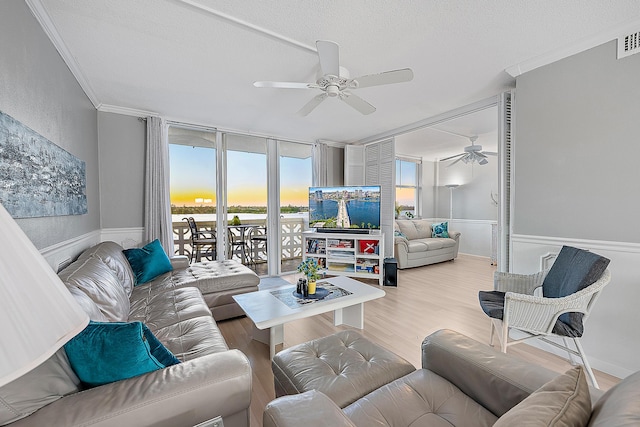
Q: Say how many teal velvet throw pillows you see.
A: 2